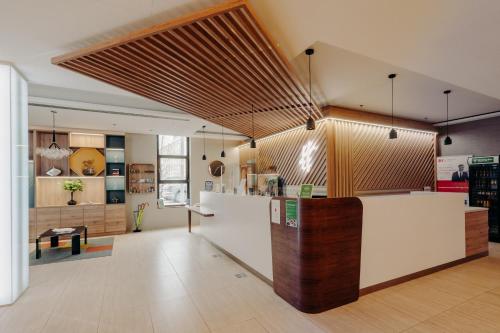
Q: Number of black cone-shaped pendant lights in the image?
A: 6